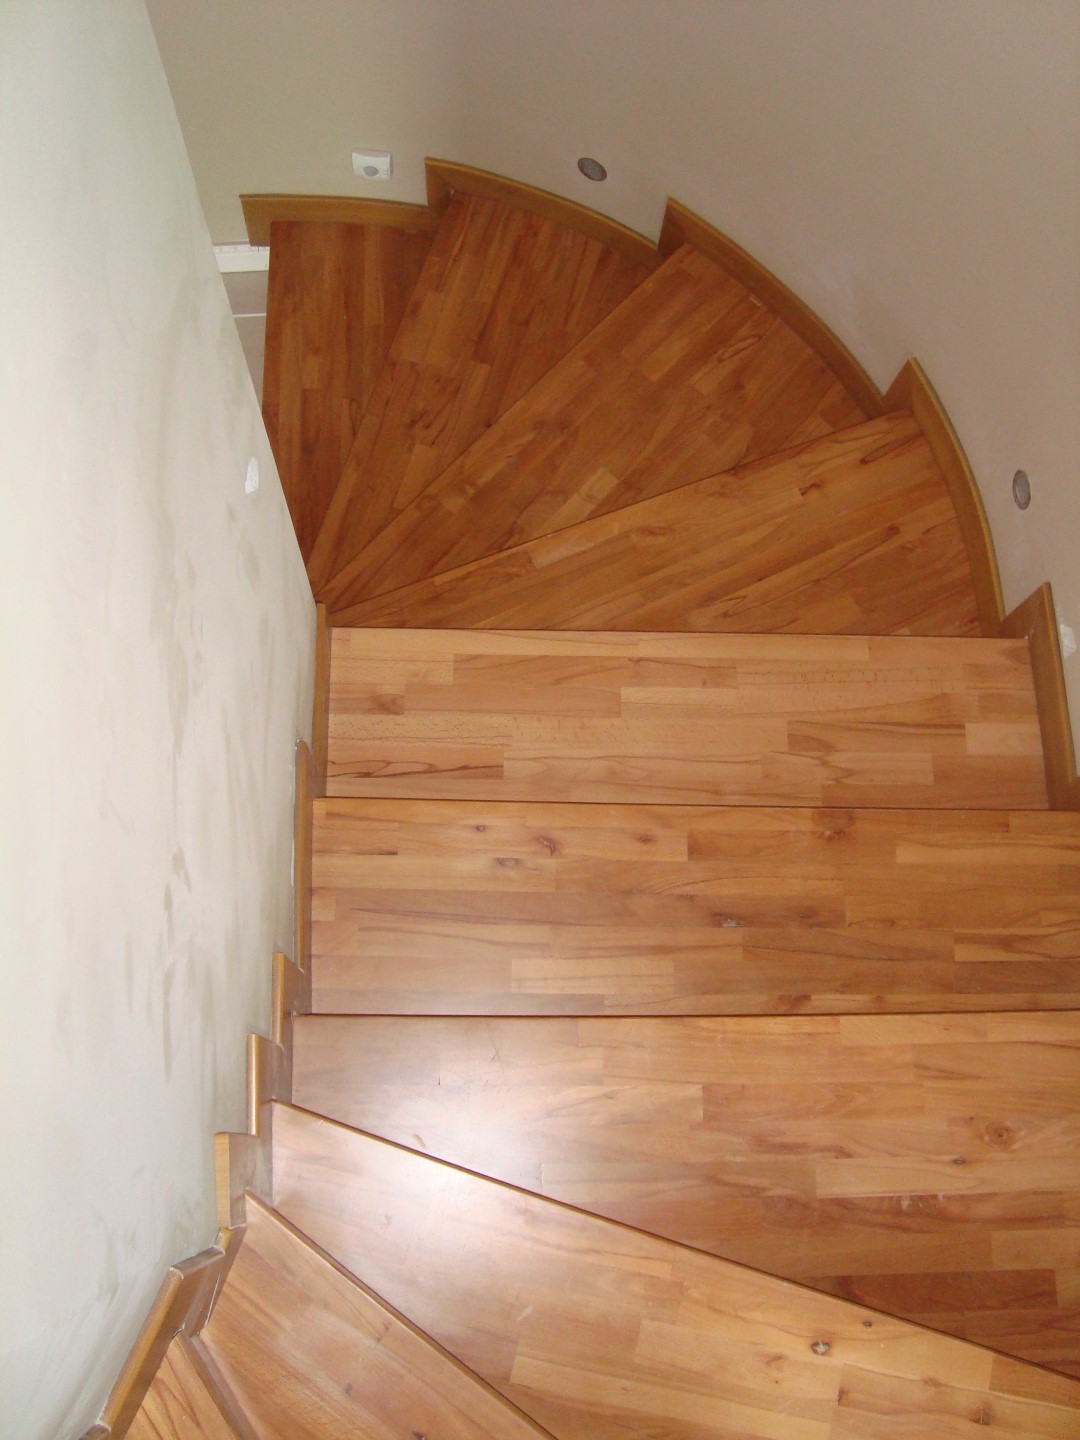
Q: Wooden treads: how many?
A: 10